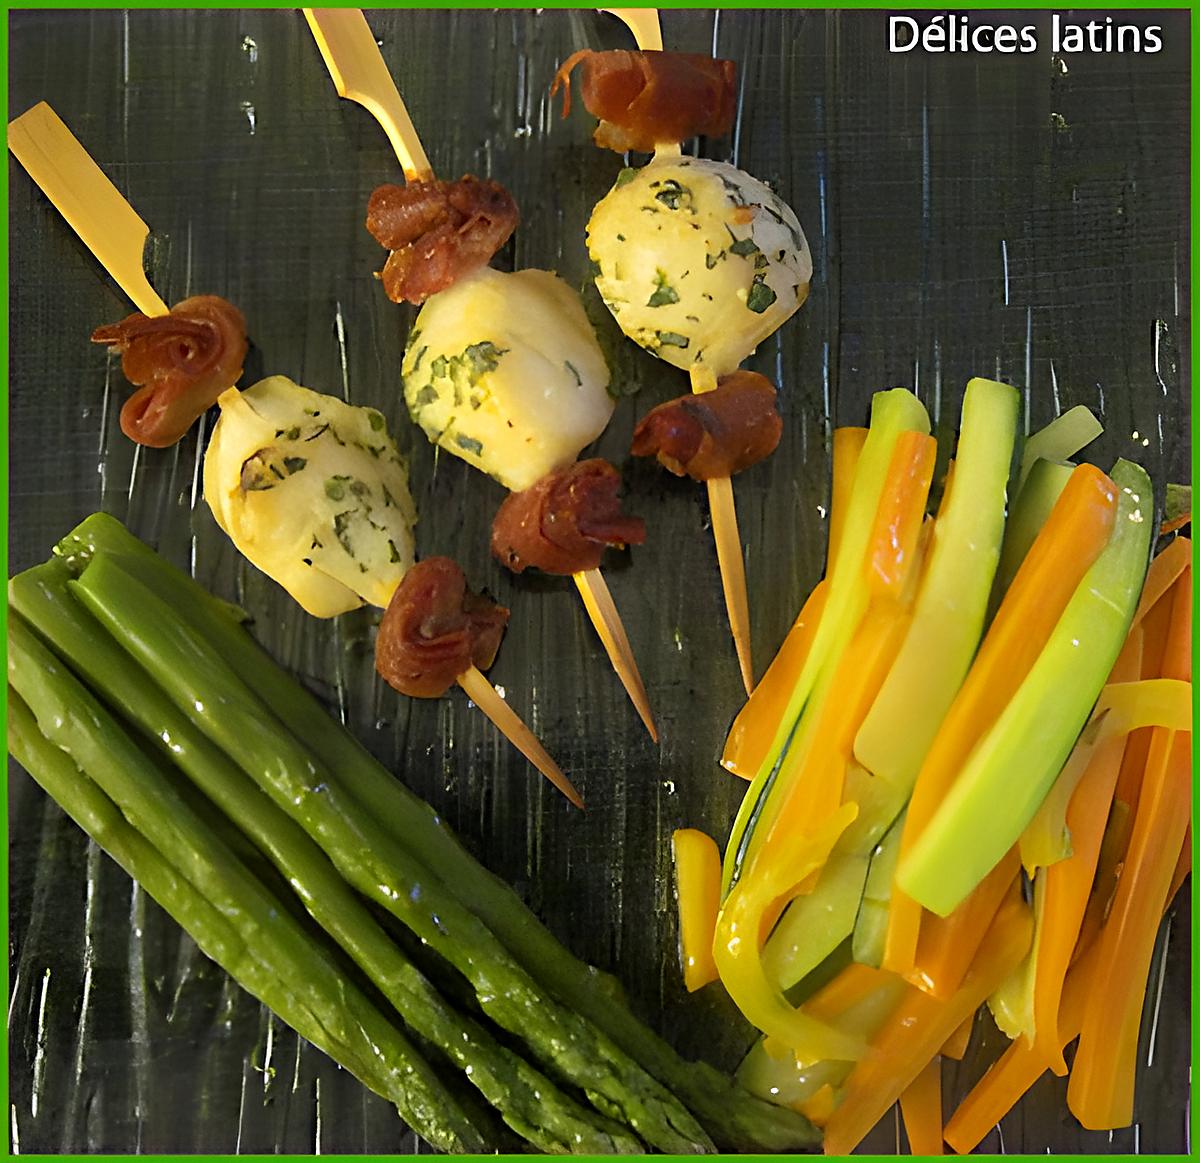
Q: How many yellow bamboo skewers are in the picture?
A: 3